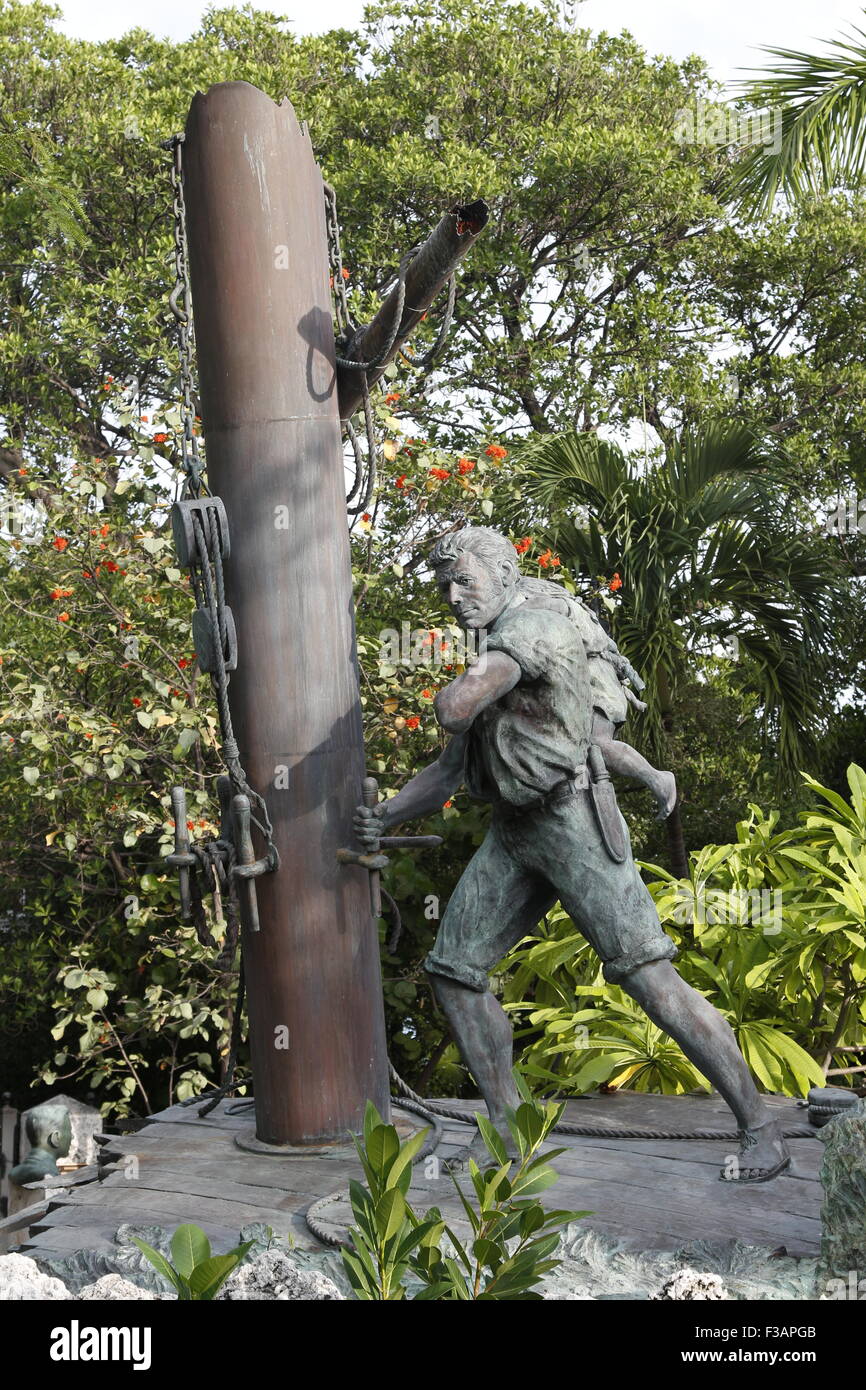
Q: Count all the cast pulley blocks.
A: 2